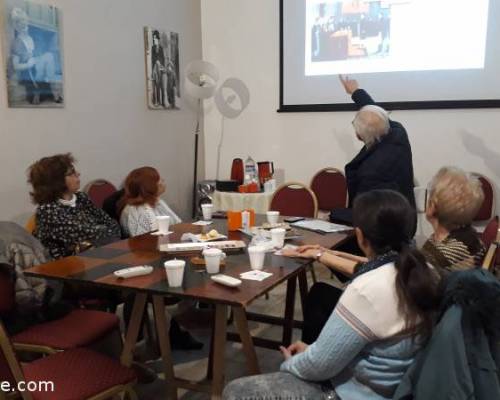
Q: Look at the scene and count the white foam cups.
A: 7